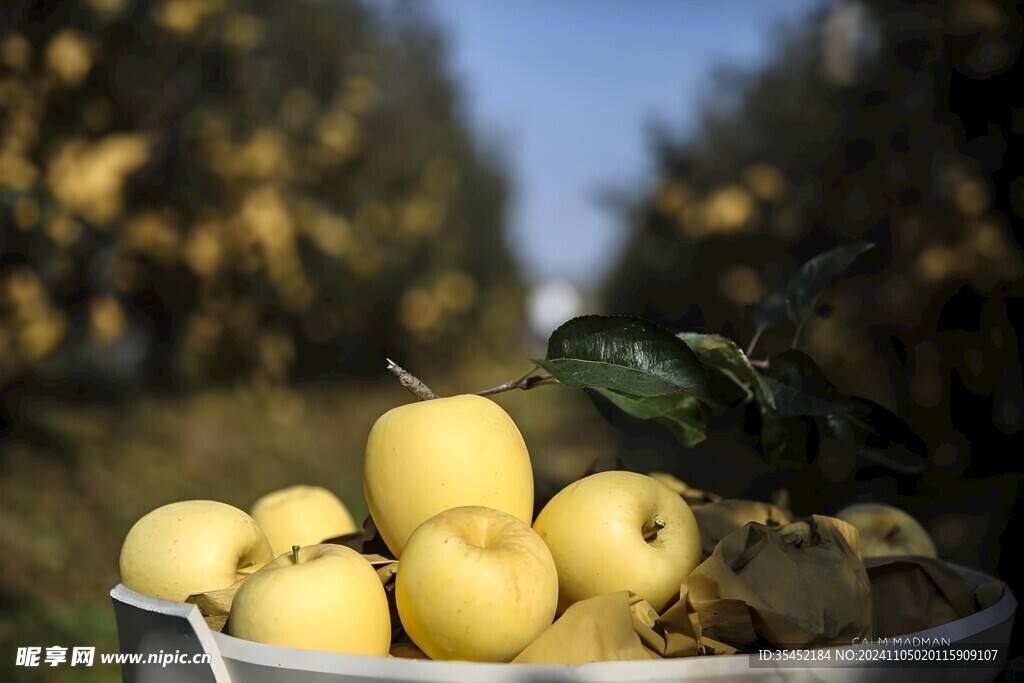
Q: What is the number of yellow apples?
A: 7